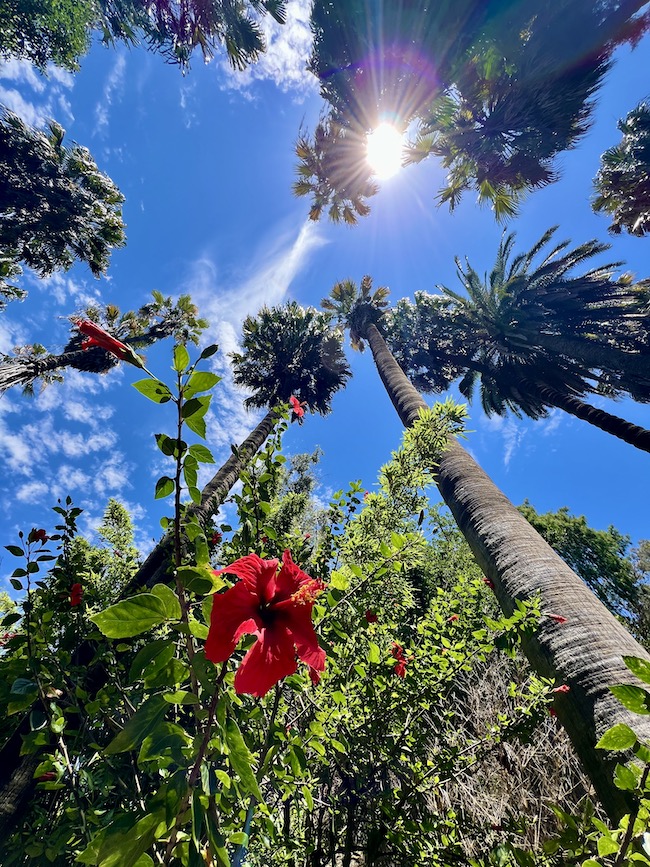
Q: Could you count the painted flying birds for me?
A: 0